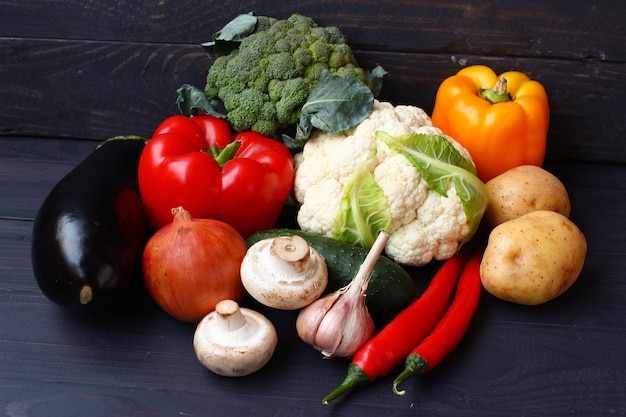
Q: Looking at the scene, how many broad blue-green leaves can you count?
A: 4